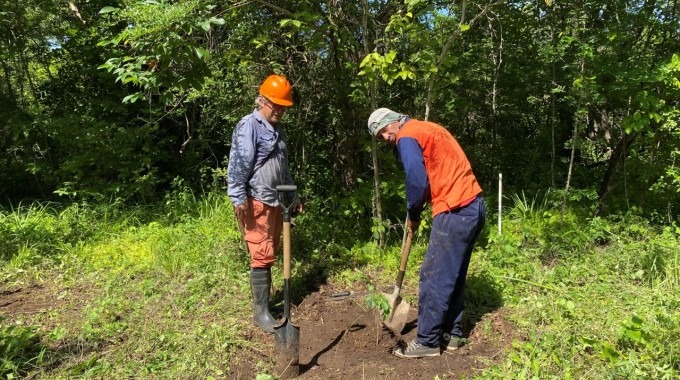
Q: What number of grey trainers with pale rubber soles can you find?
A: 2